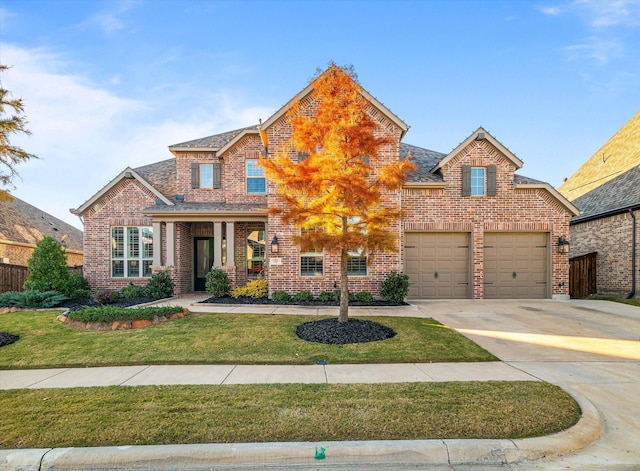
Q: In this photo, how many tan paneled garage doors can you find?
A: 2